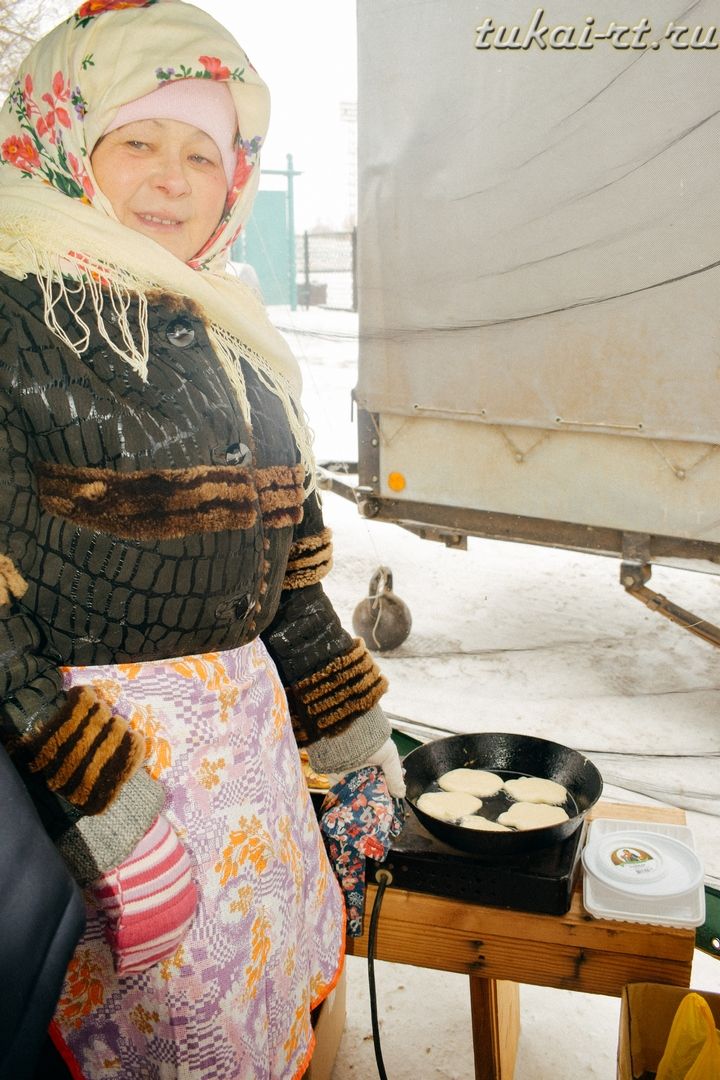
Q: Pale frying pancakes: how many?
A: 5